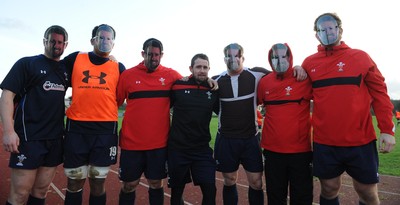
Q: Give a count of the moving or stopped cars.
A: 0